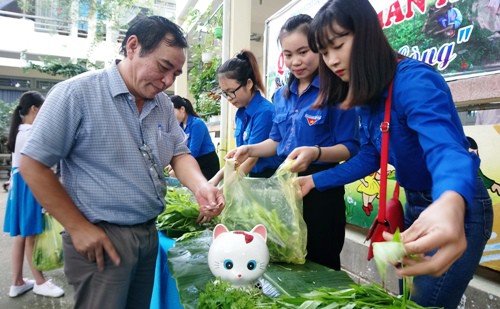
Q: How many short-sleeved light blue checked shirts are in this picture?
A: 1